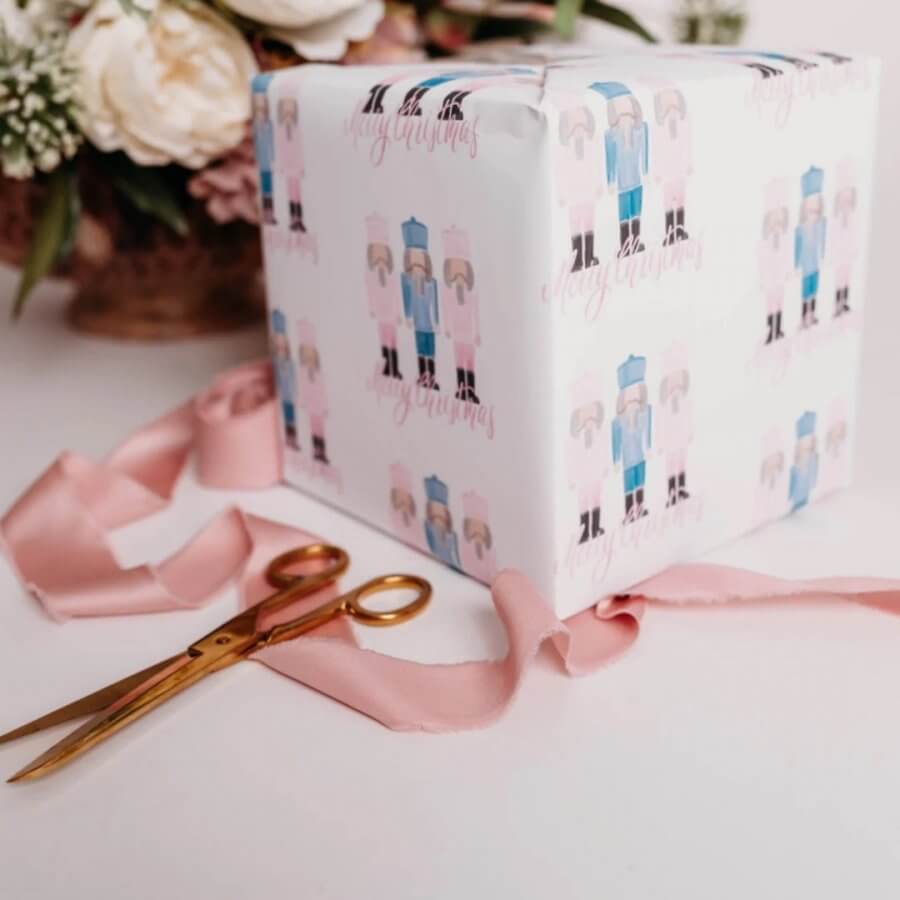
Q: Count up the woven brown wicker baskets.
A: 0